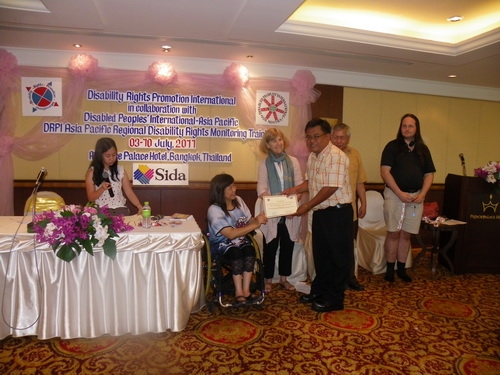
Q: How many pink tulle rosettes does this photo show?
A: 5